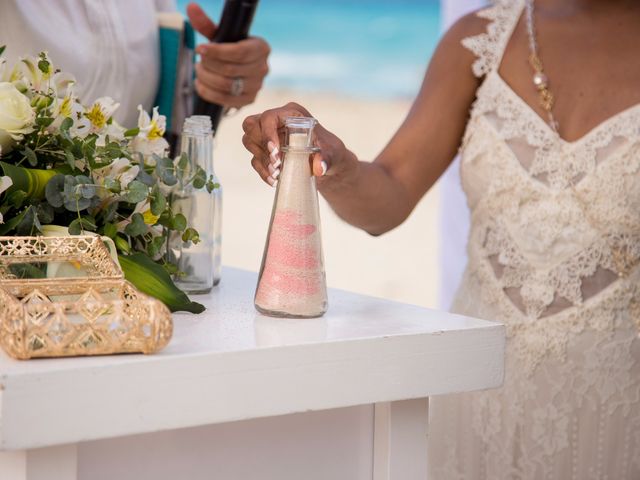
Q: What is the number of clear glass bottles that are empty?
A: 2